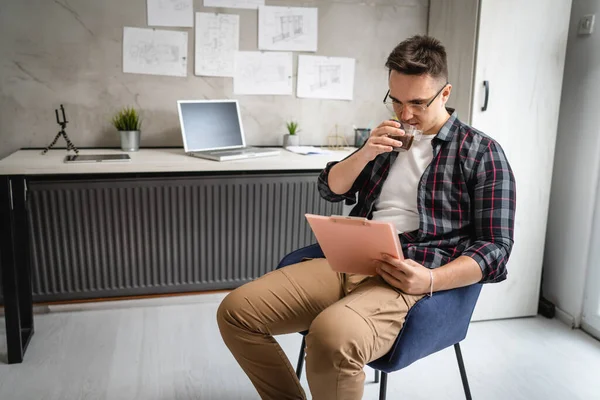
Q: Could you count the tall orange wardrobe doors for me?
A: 0